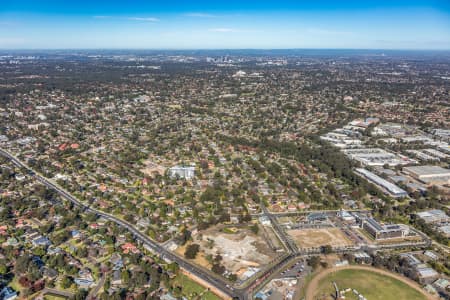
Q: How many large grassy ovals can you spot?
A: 1